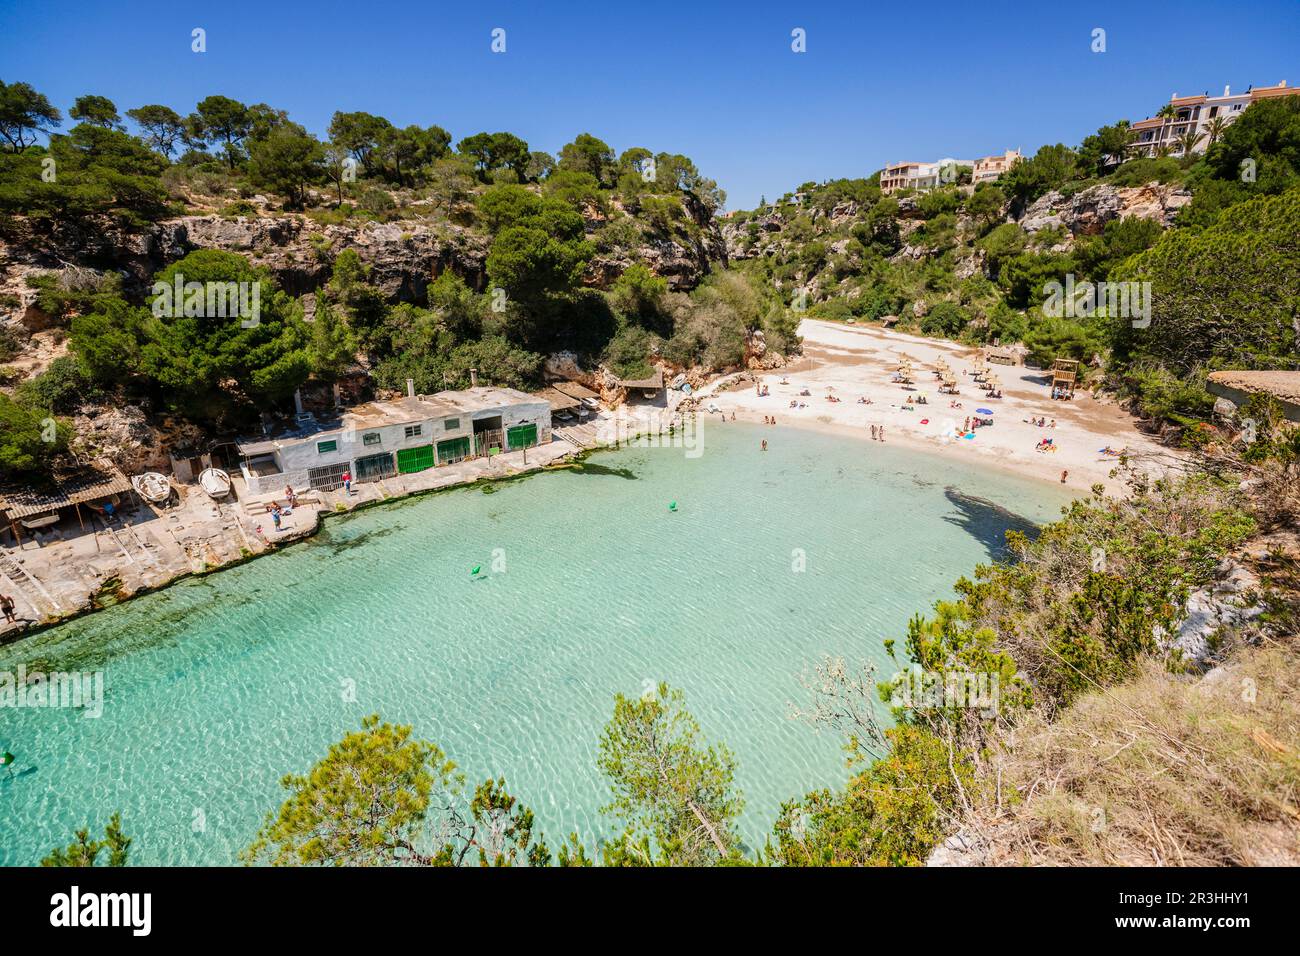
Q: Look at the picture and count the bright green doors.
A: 2